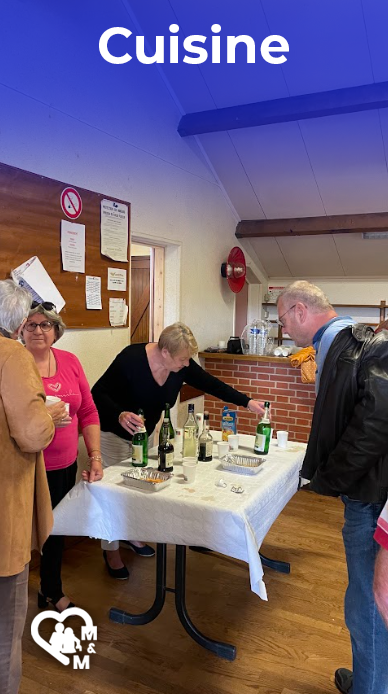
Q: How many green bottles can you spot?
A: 3